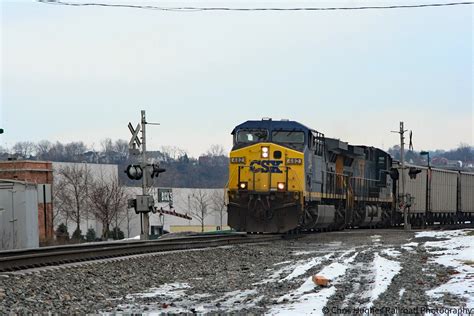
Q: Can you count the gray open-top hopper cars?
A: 3